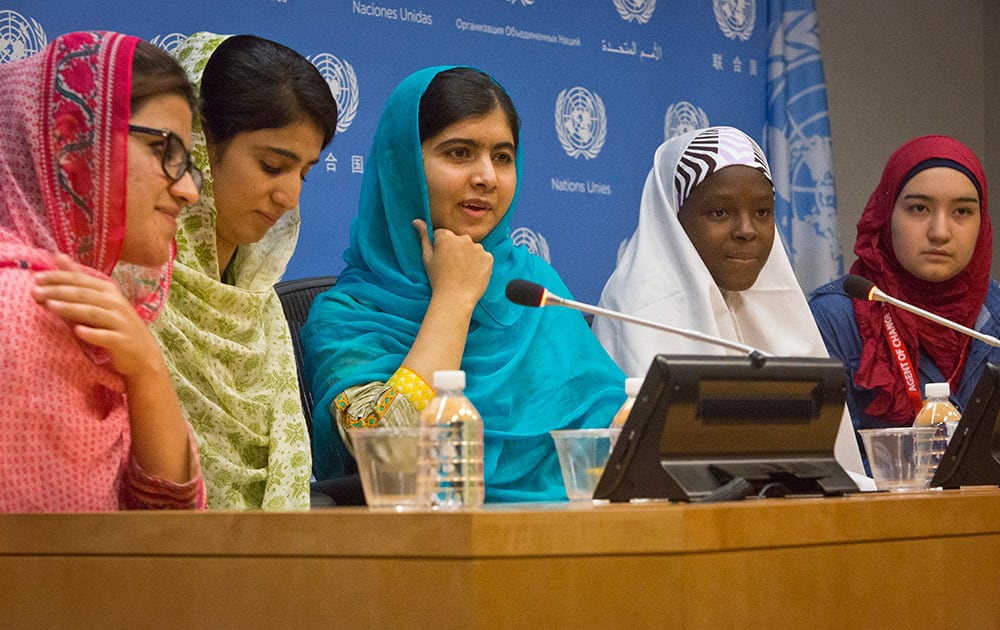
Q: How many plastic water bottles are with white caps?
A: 3